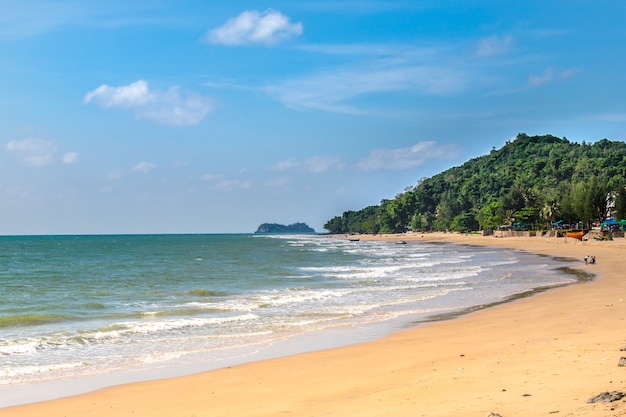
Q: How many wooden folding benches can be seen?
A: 0